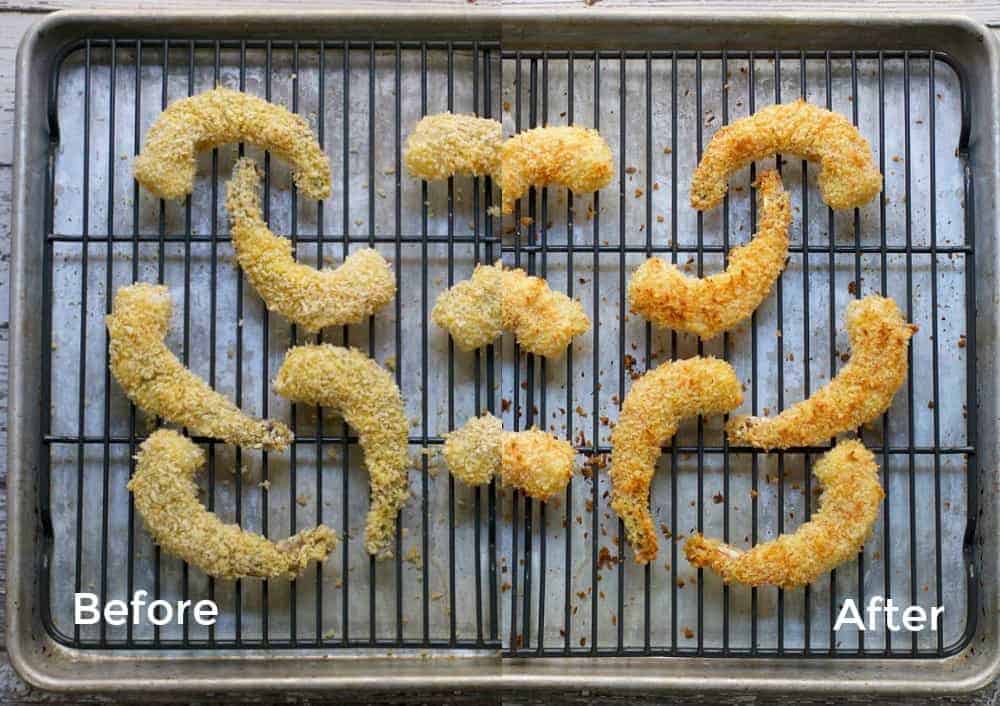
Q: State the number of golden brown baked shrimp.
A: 8